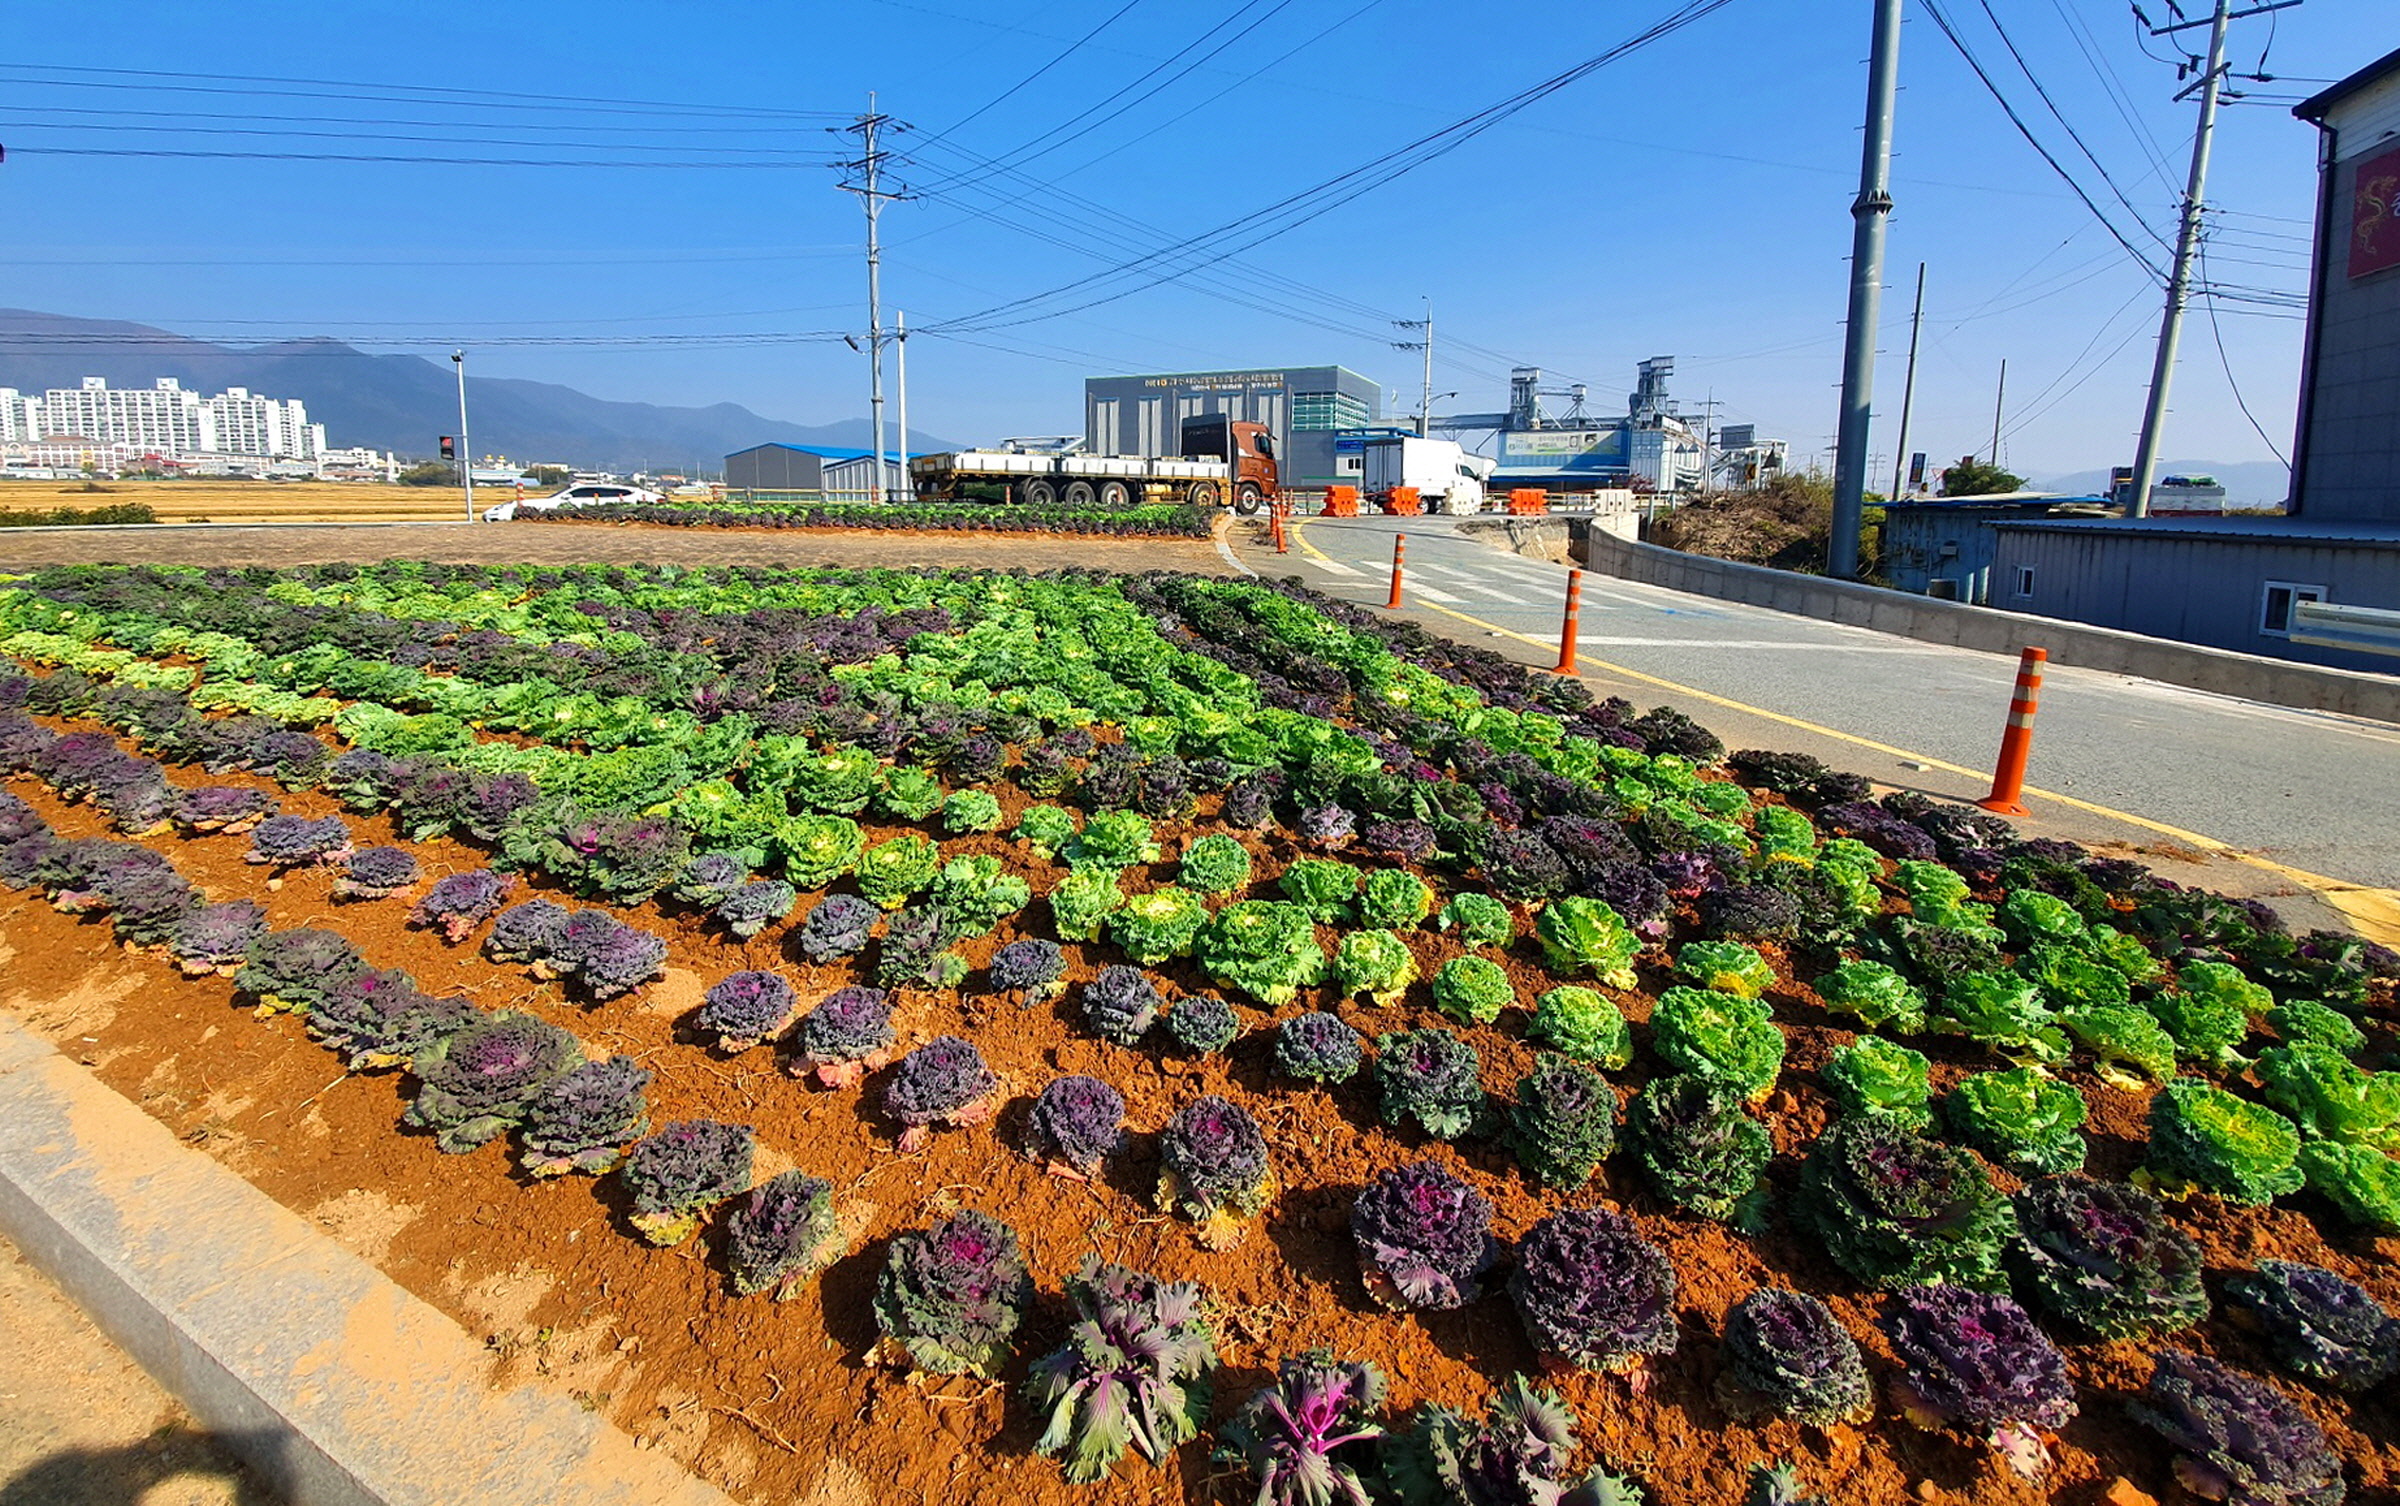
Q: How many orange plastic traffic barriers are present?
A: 3